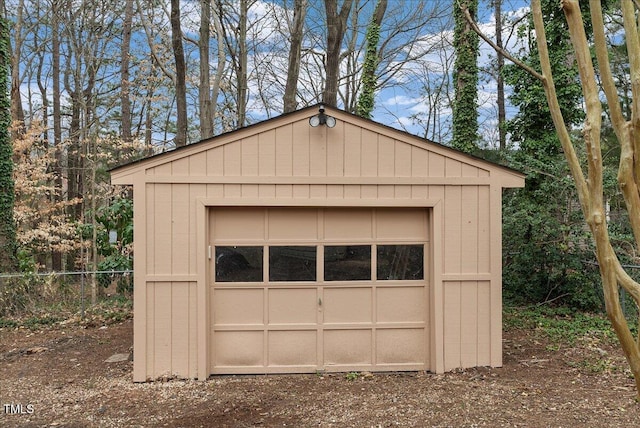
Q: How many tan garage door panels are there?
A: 12